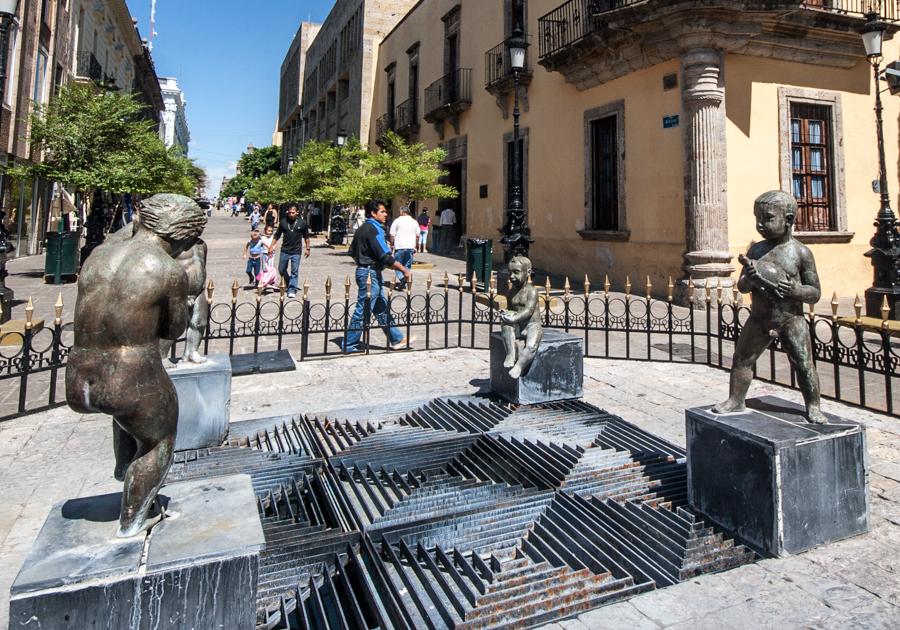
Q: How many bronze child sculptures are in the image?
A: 4